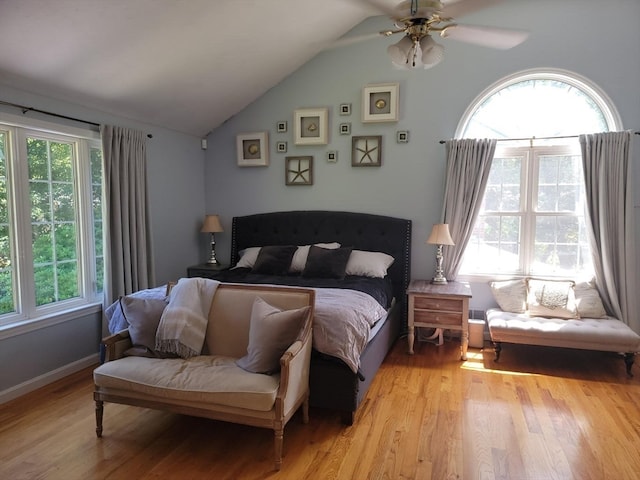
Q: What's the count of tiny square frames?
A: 6